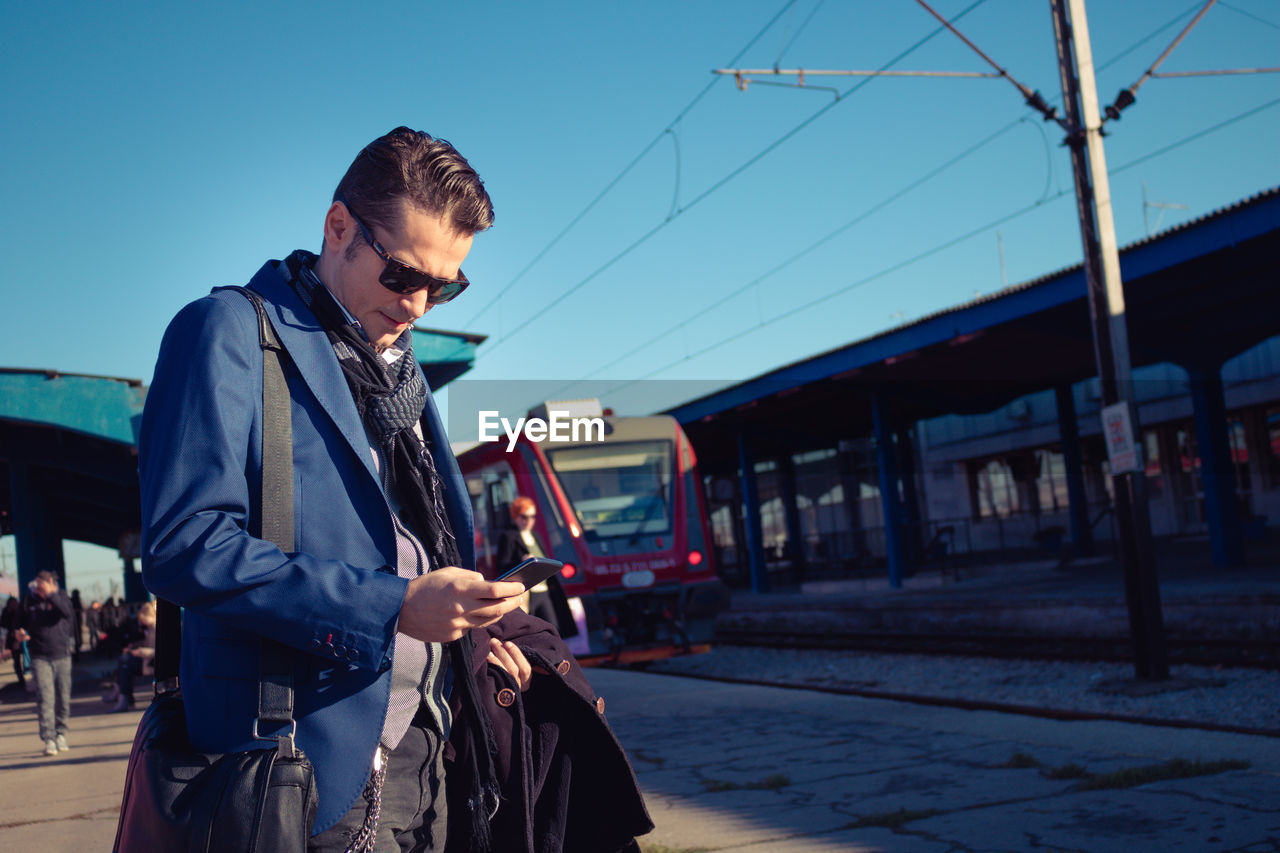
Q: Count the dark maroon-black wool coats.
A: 1